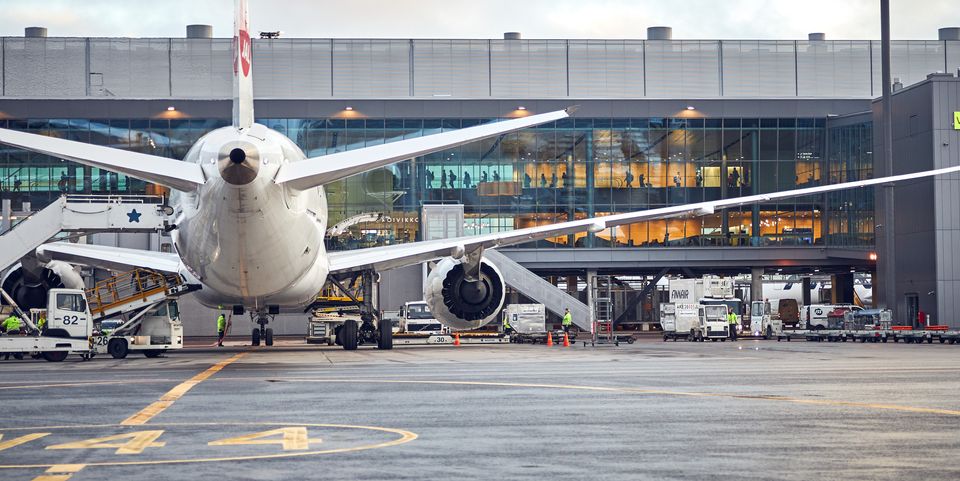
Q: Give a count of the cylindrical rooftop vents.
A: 6